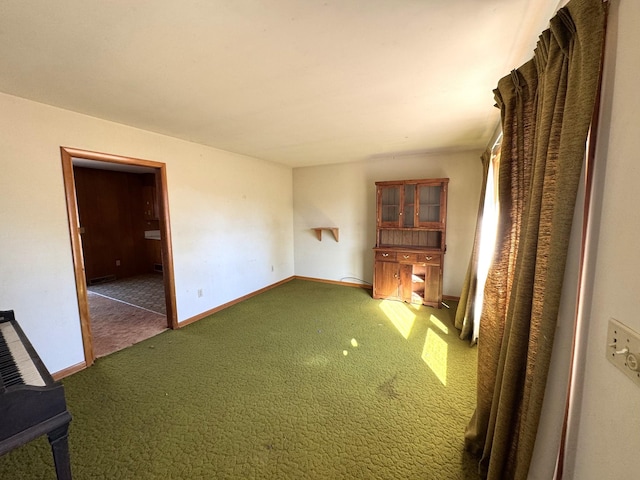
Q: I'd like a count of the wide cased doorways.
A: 1